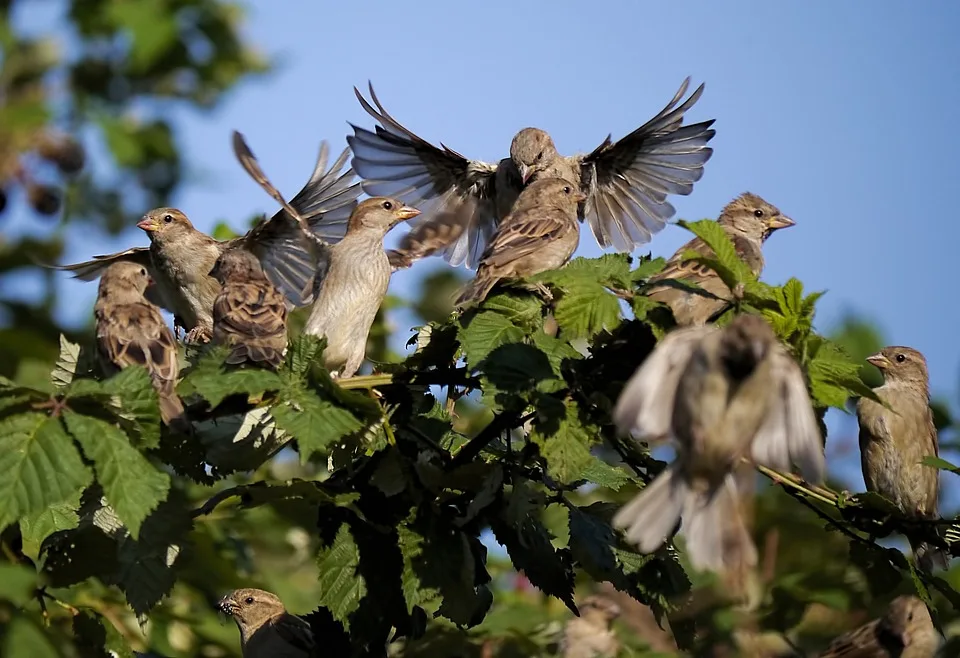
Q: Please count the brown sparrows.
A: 12